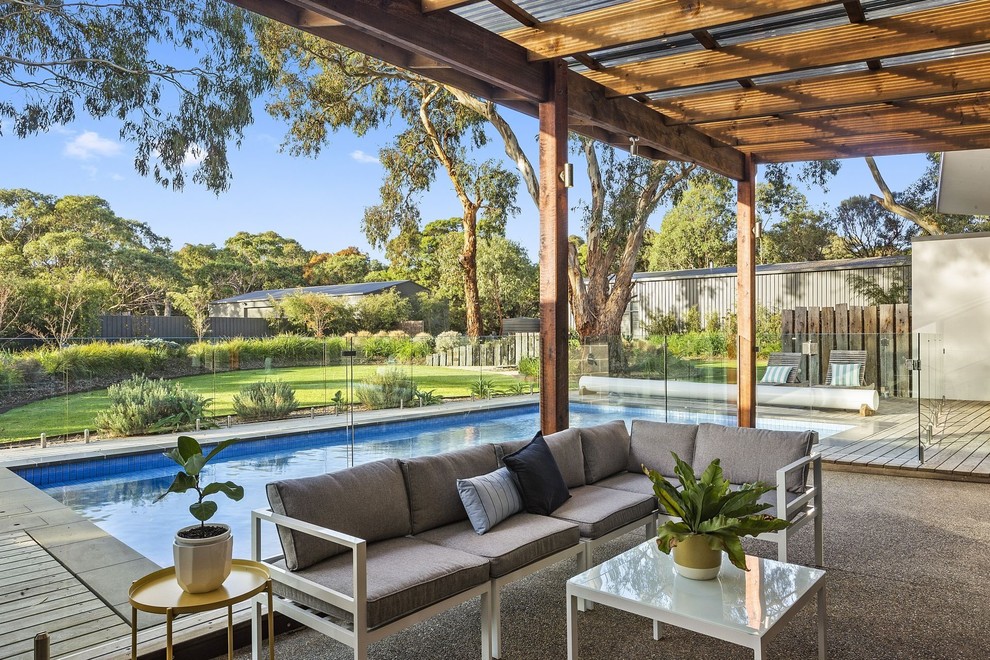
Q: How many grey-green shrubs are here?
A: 3